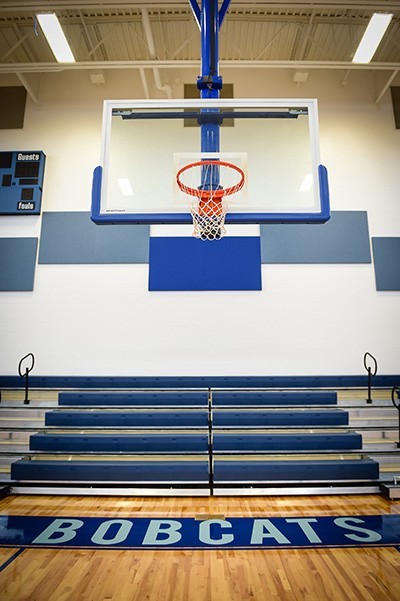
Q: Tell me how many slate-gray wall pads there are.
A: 4